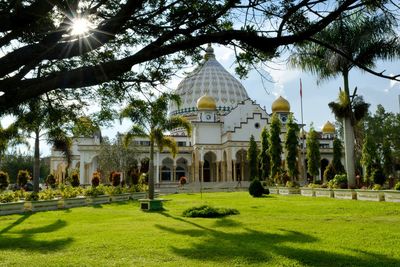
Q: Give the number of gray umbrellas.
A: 0